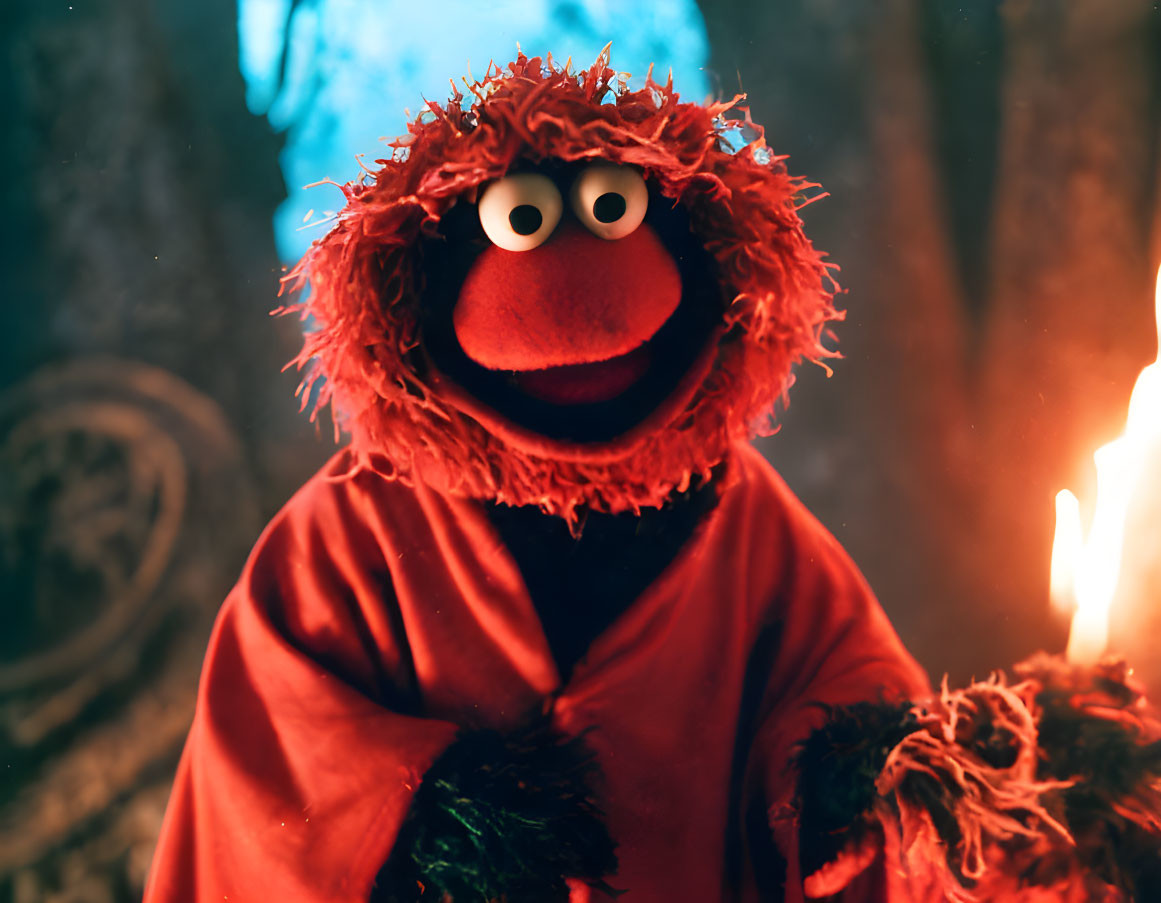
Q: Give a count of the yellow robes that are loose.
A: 0